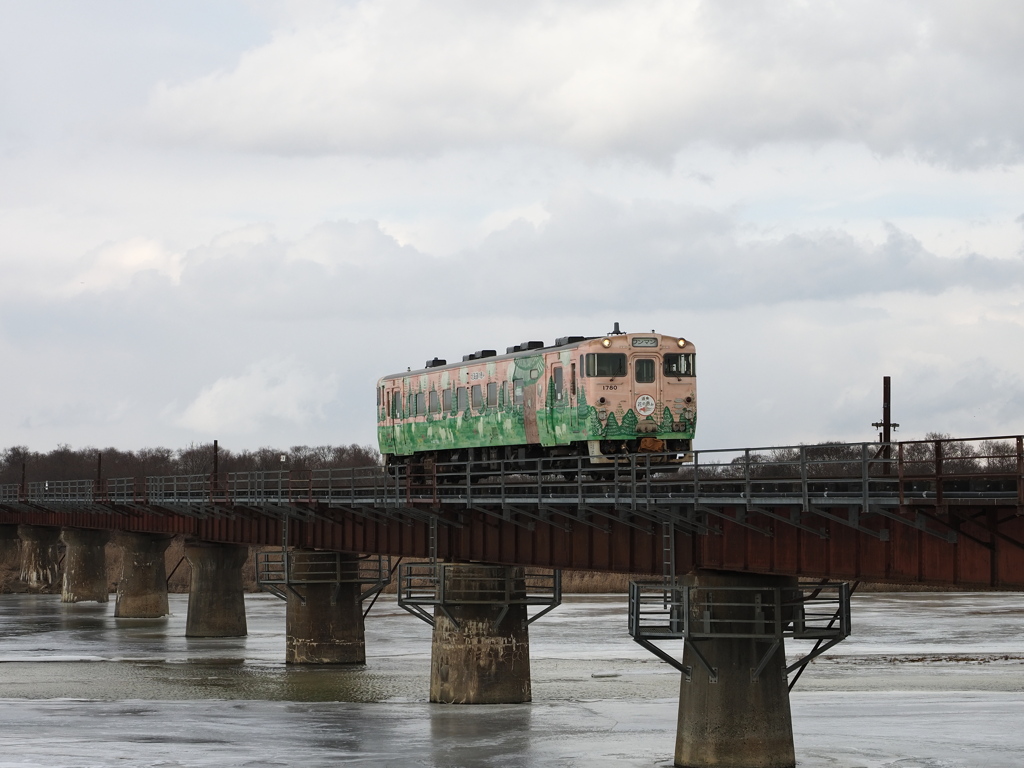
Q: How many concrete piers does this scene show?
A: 8